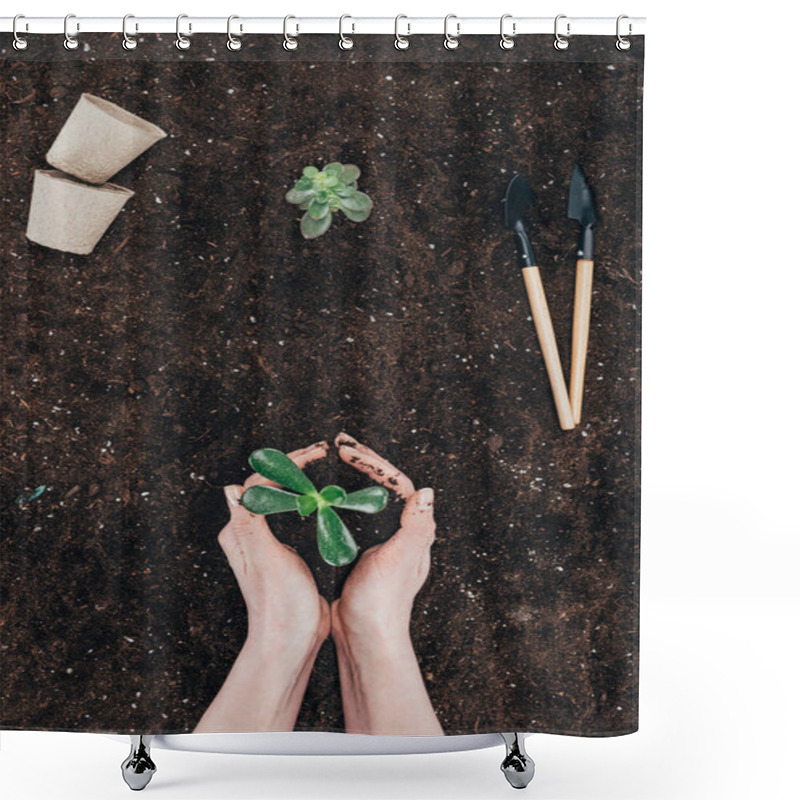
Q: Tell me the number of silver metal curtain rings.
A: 12